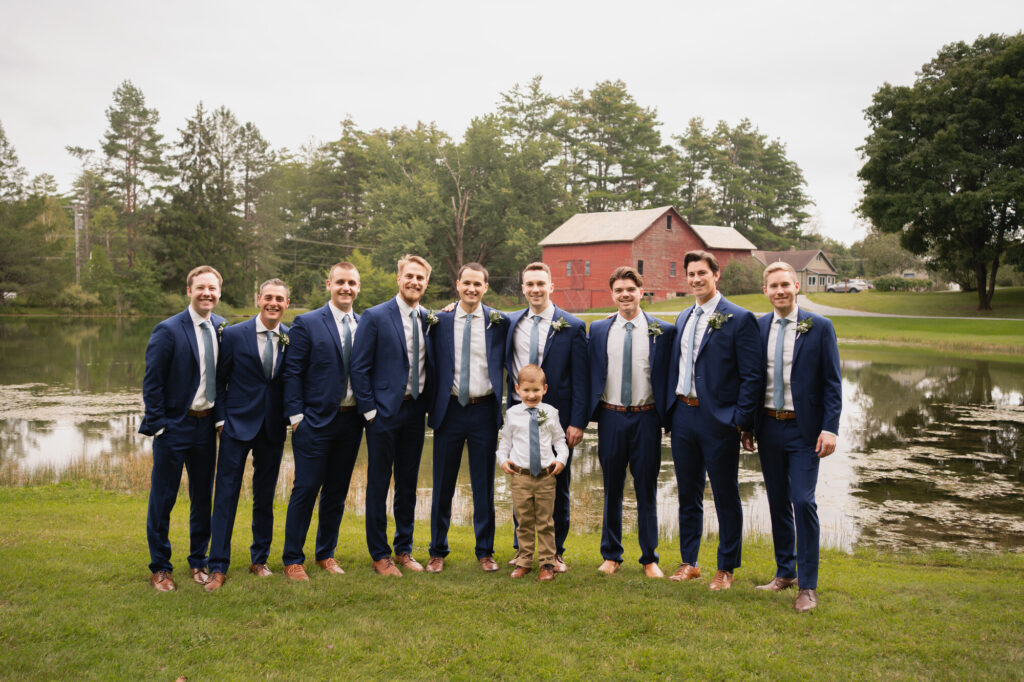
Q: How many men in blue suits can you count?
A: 9